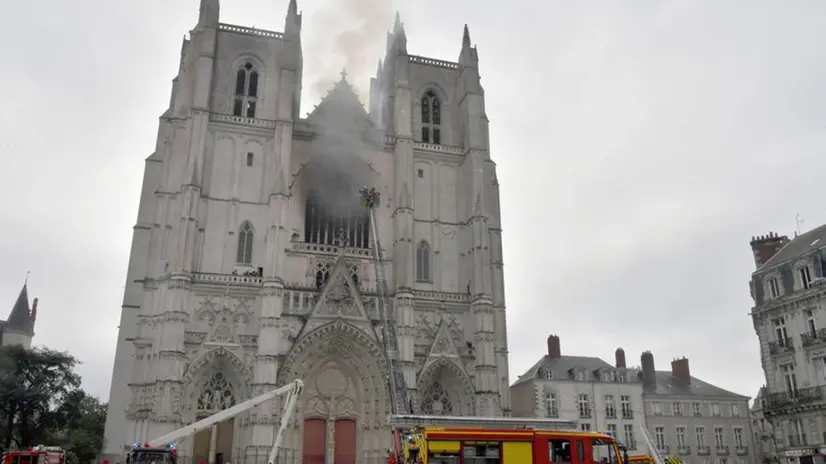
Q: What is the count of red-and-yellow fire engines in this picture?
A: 1